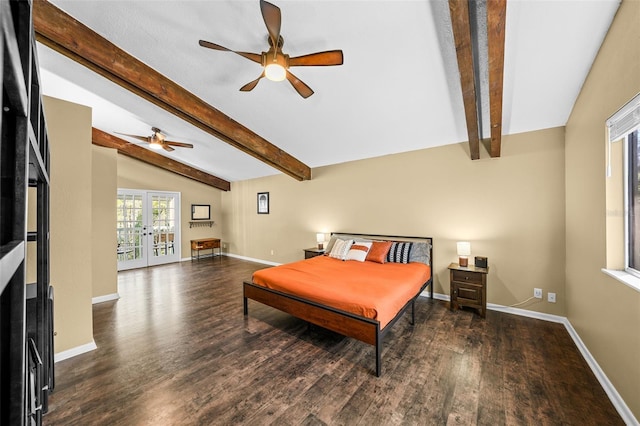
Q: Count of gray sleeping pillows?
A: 2